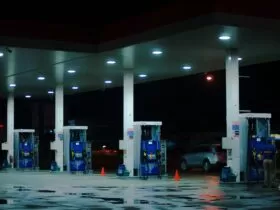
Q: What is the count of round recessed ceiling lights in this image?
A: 14